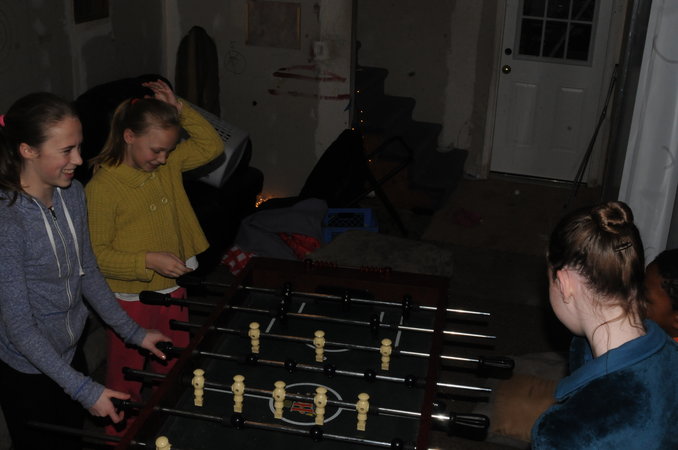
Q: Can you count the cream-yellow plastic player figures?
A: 9